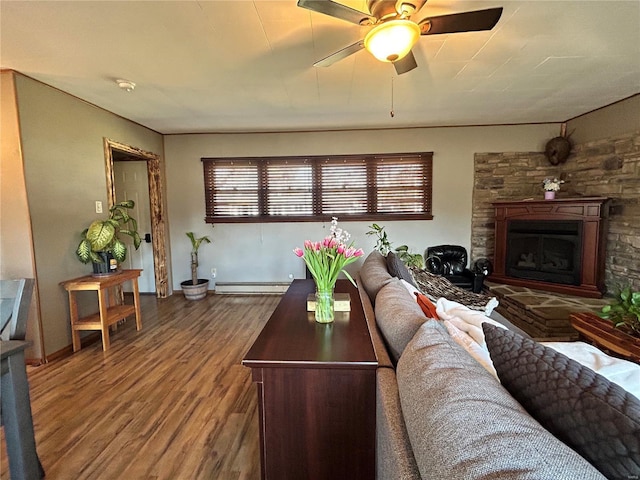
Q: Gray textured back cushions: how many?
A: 3